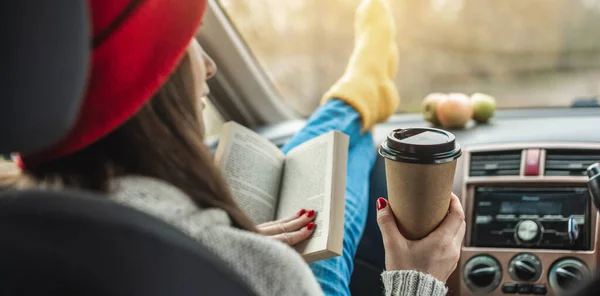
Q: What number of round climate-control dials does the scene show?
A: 3